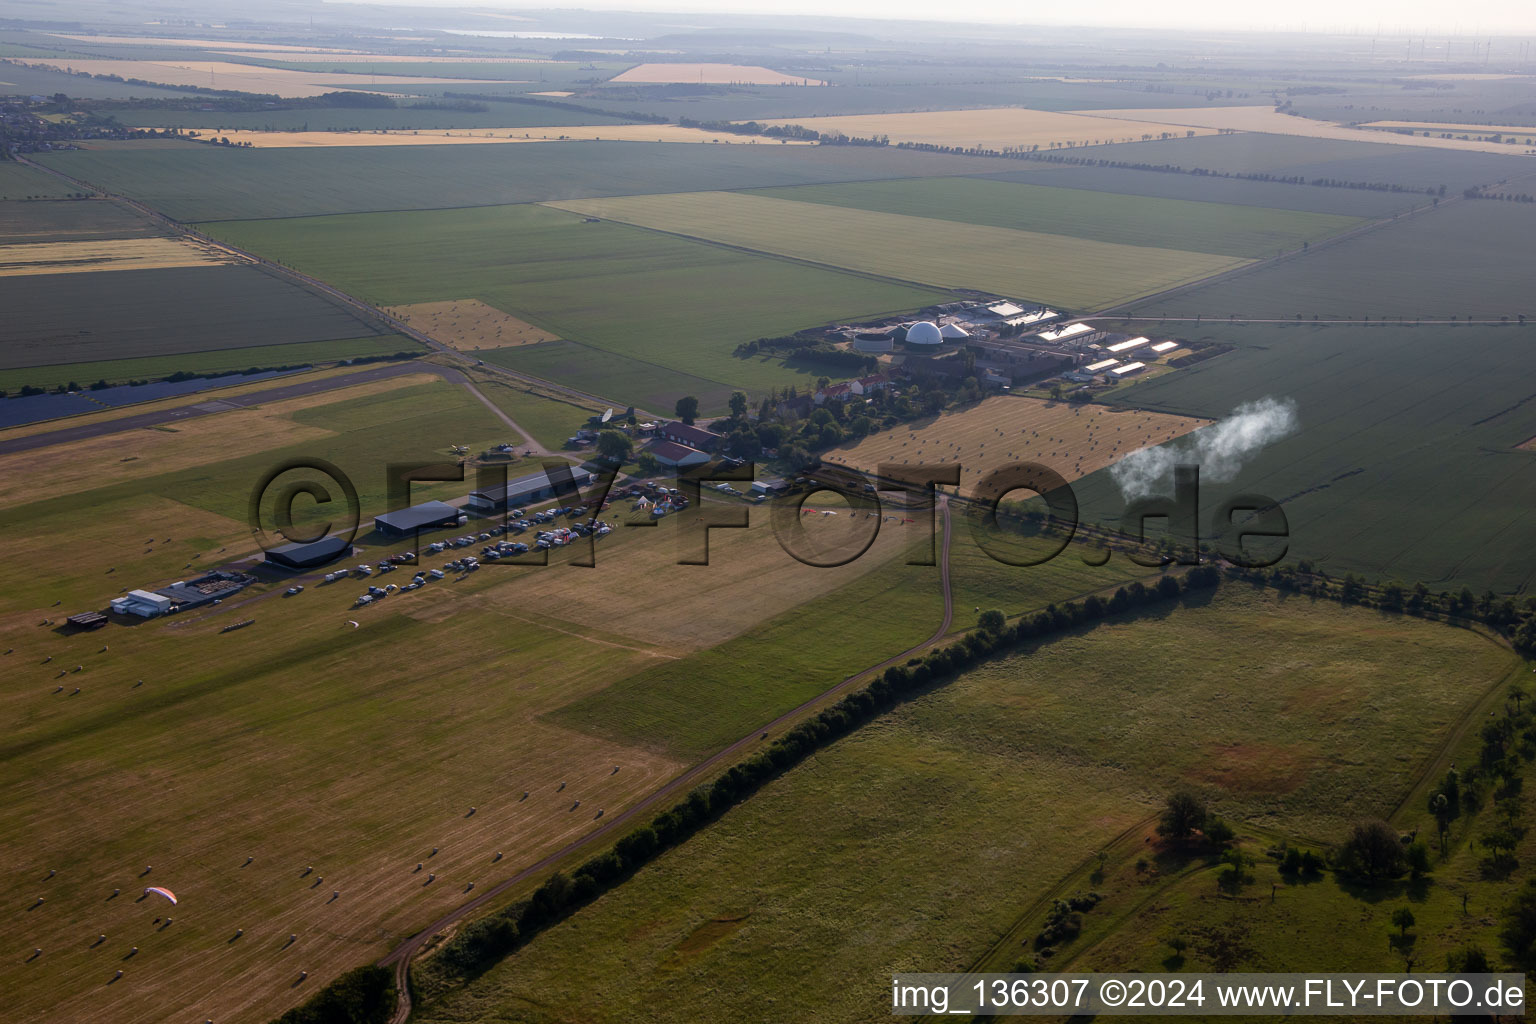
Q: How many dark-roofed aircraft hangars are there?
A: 3